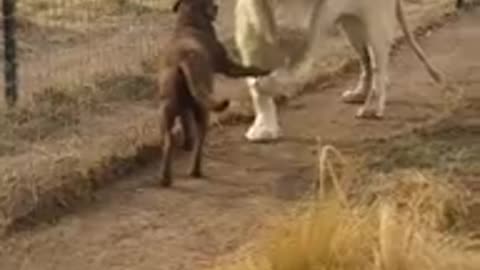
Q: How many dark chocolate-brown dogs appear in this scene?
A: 1